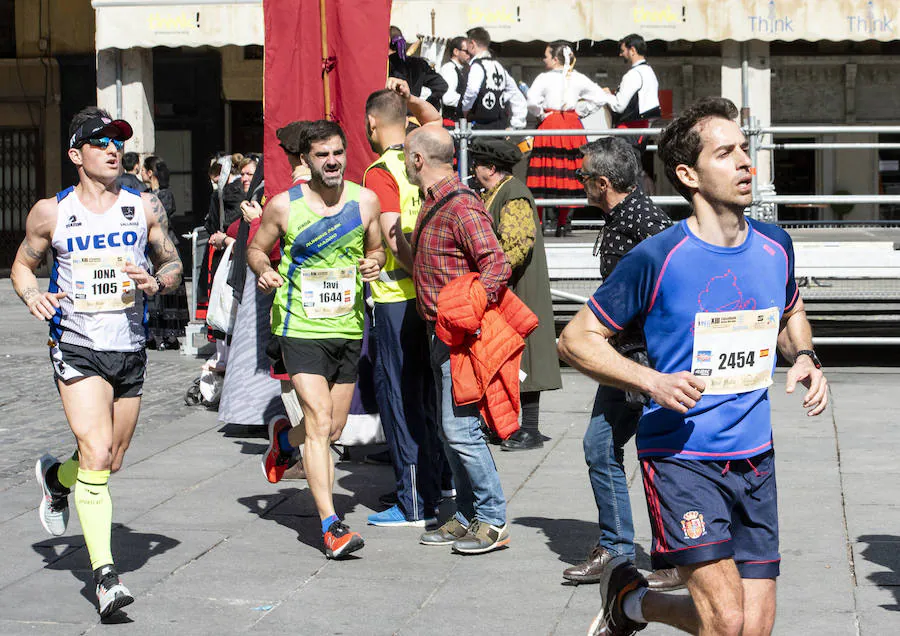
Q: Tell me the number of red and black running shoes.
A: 2